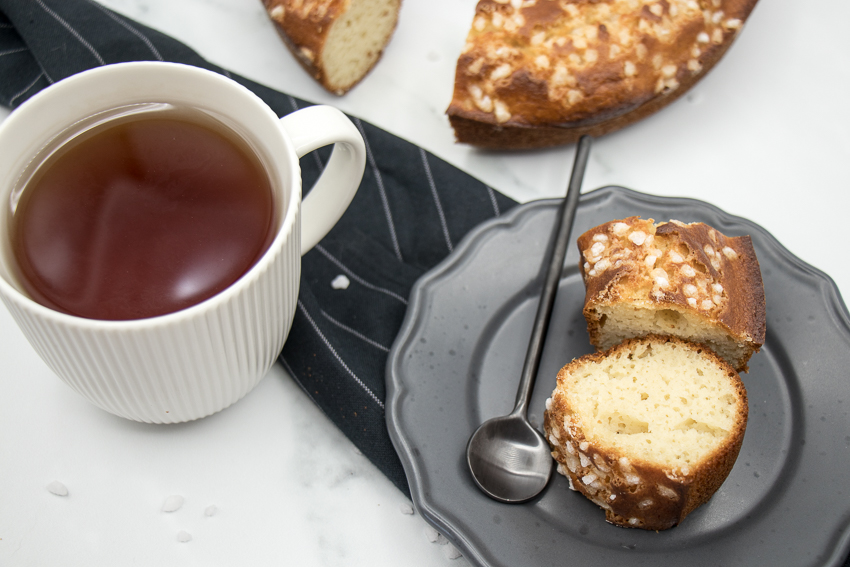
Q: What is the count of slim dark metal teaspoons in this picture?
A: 1